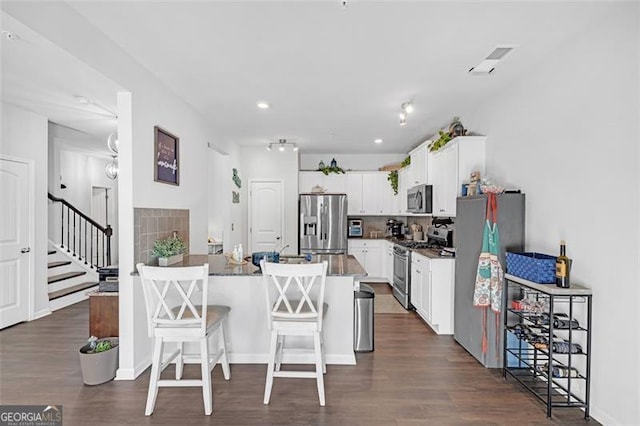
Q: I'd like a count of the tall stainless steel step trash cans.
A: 1